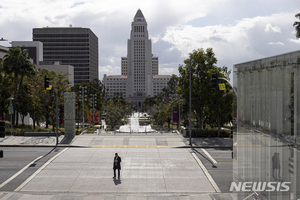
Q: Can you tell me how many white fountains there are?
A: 1